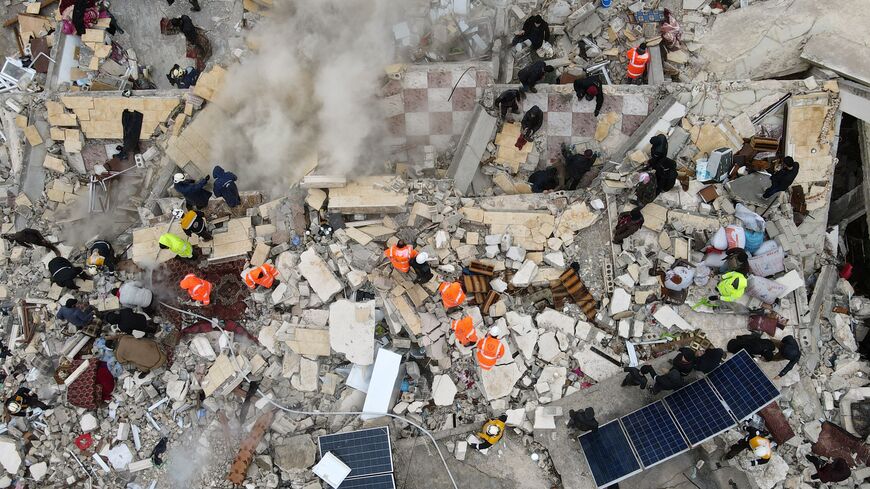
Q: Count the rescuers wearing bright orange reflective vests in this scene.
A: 7